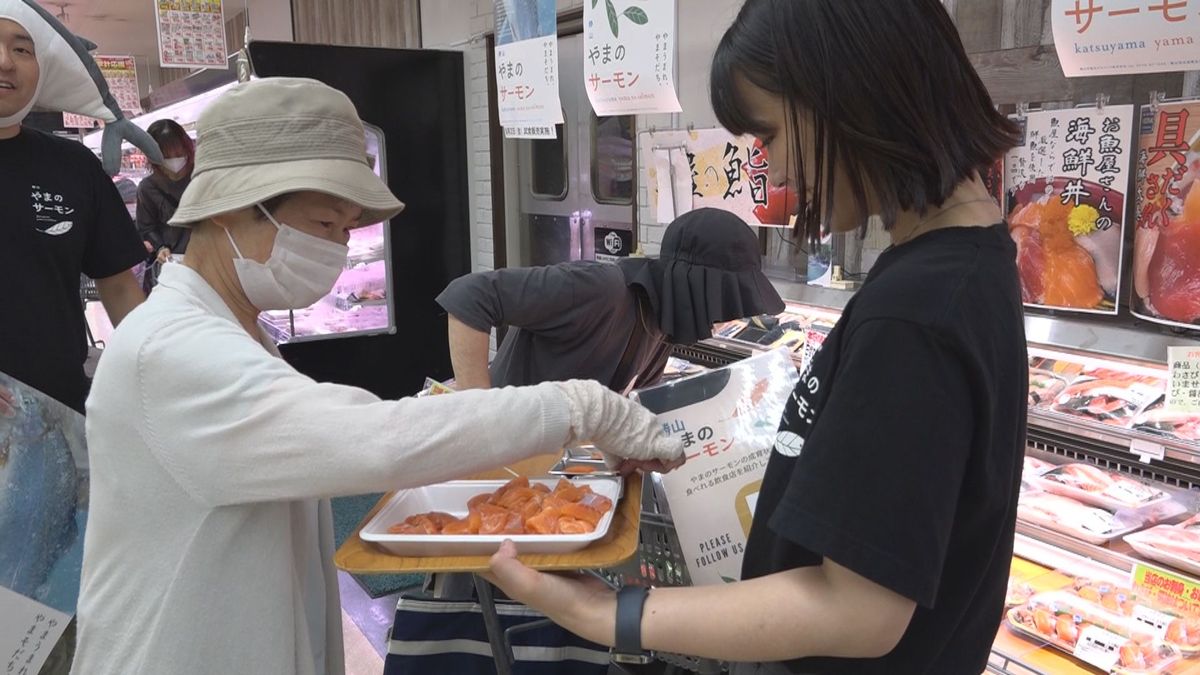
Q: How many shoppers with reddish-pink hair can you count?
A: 1